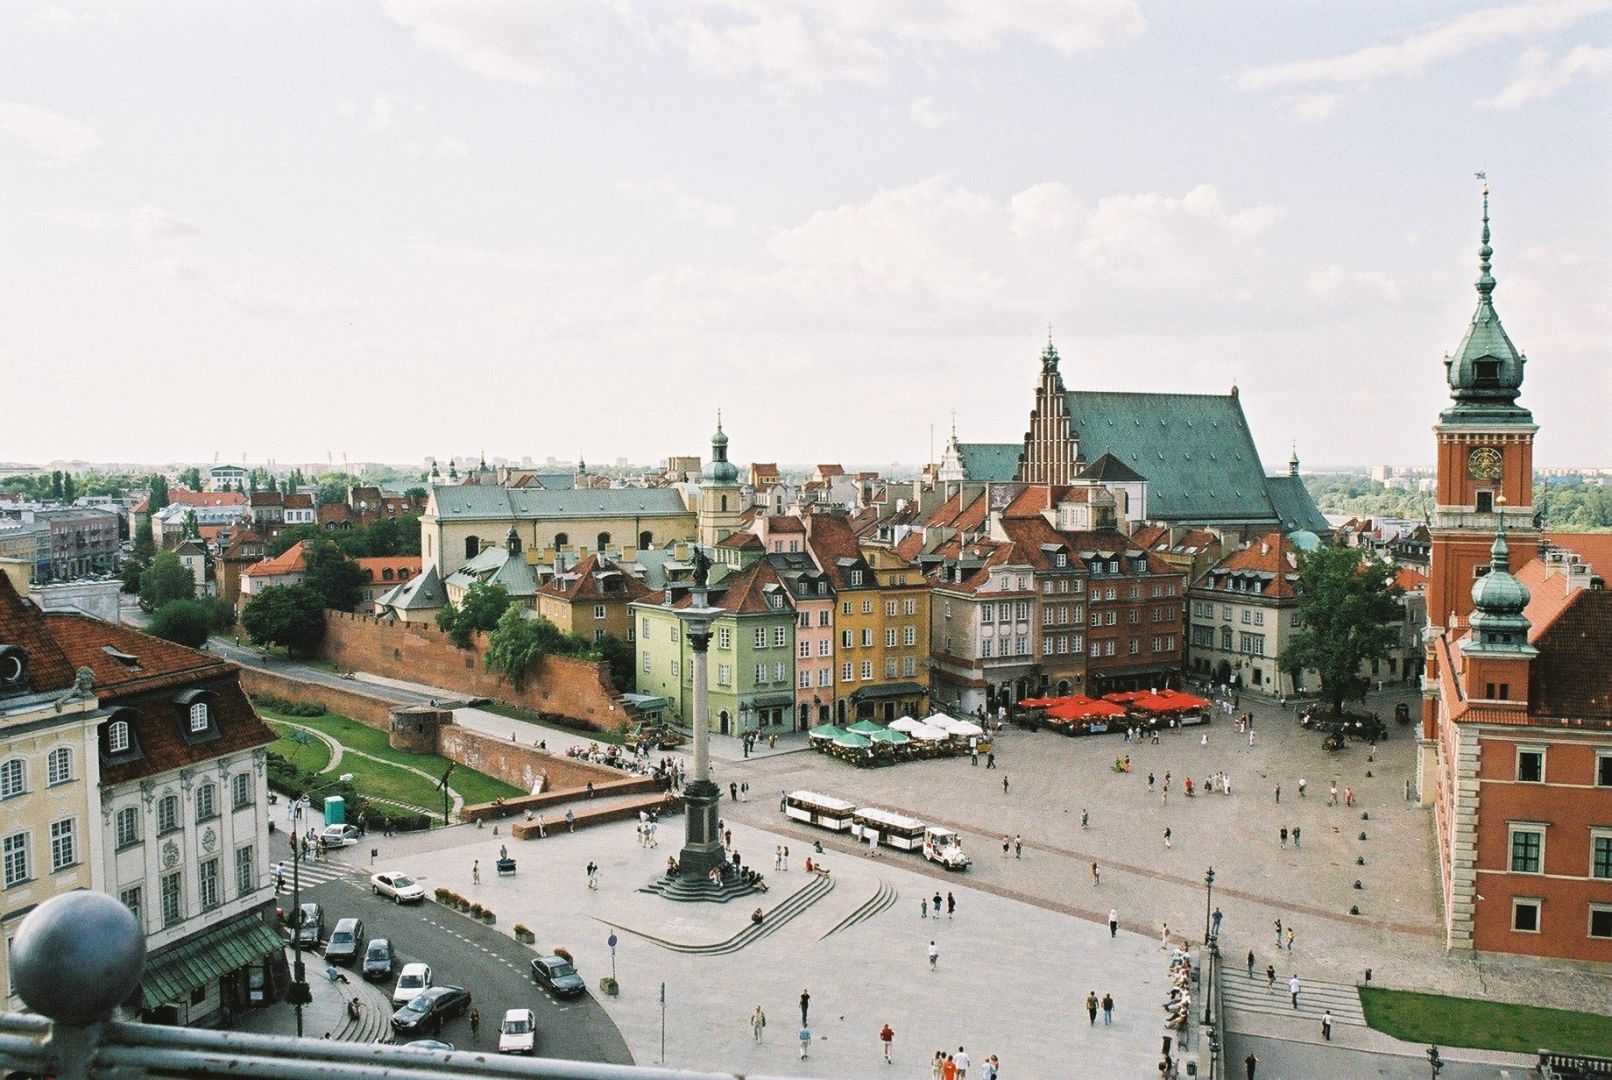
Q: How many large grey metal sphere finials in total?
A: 1